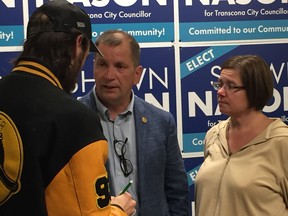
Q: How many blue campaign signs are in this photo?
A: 7